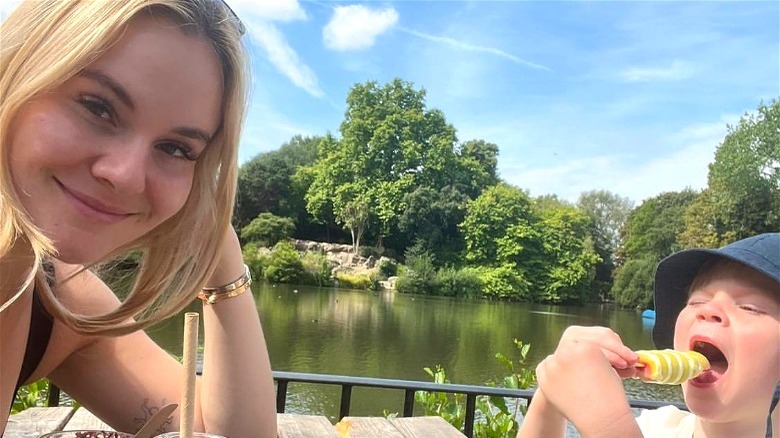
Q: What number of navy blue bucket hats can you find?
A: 1